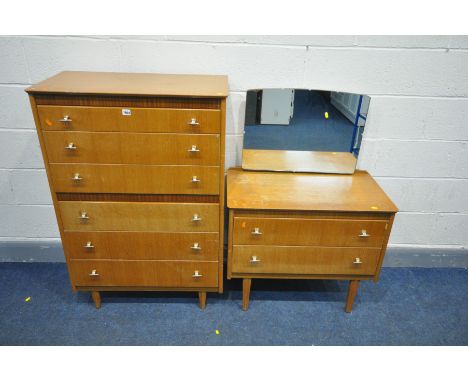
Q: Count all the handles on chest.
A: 12